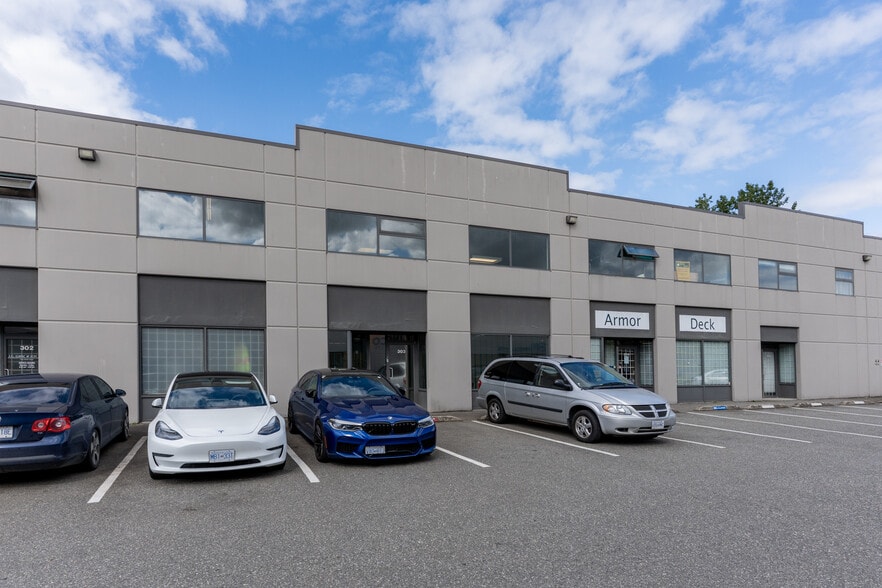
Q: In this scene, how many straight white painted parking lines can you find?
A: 10